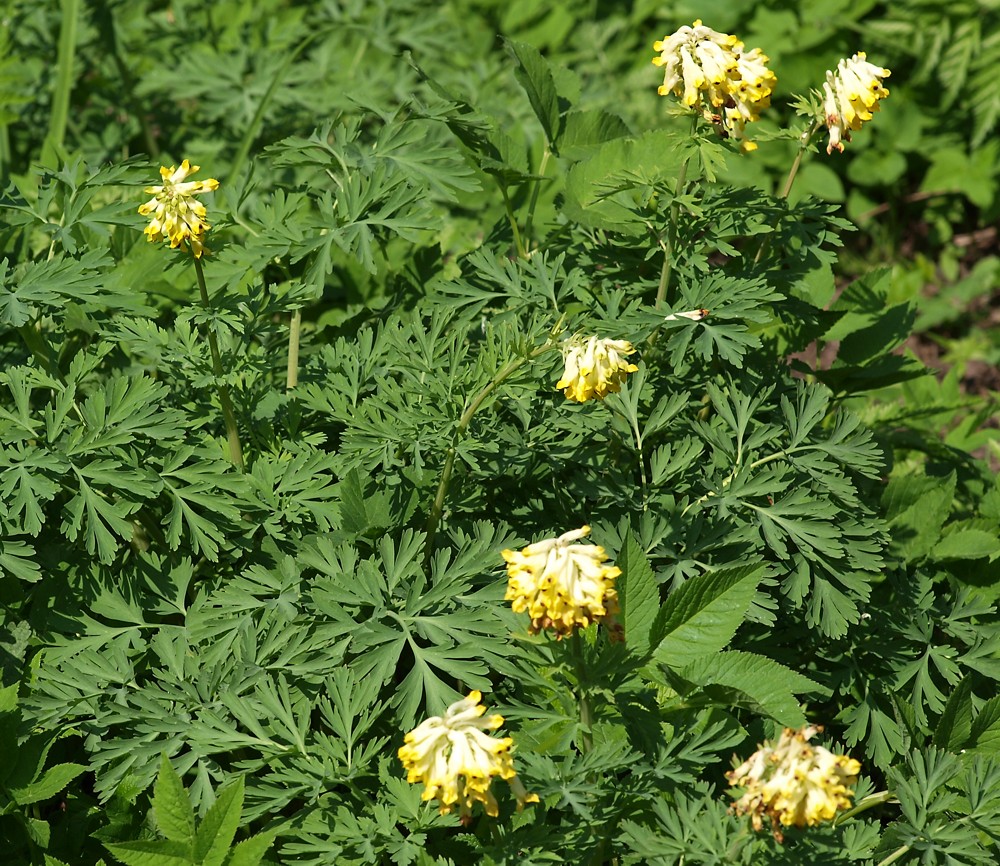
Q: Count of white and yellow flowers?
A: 7